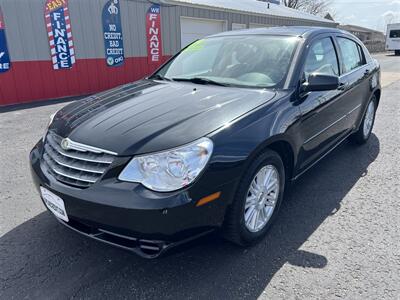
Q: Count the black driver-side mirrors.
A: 1